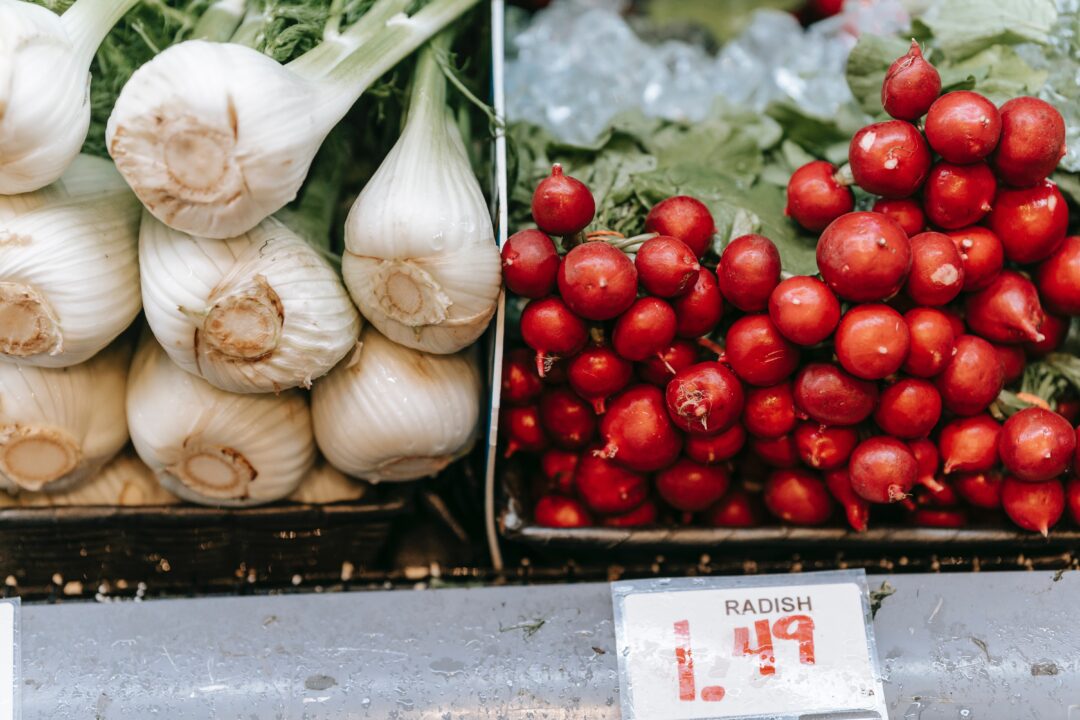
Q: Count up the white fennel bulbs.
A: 8